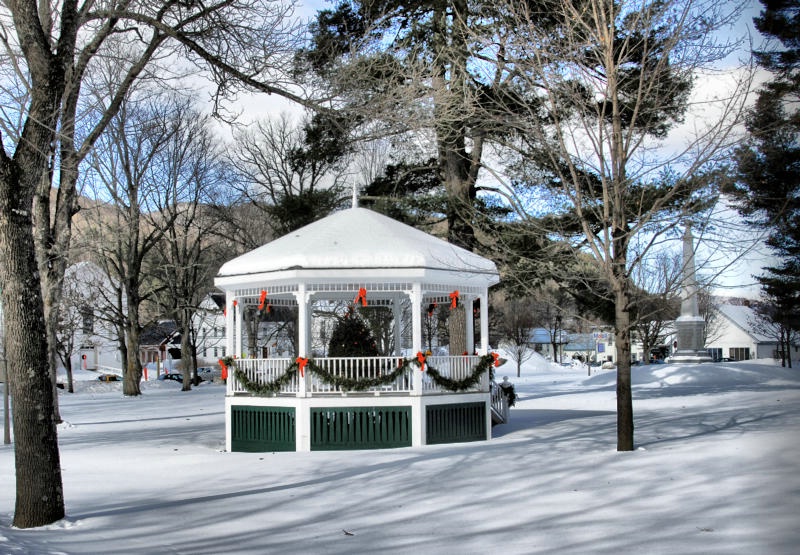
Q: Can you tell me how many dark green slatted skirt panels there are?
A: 3